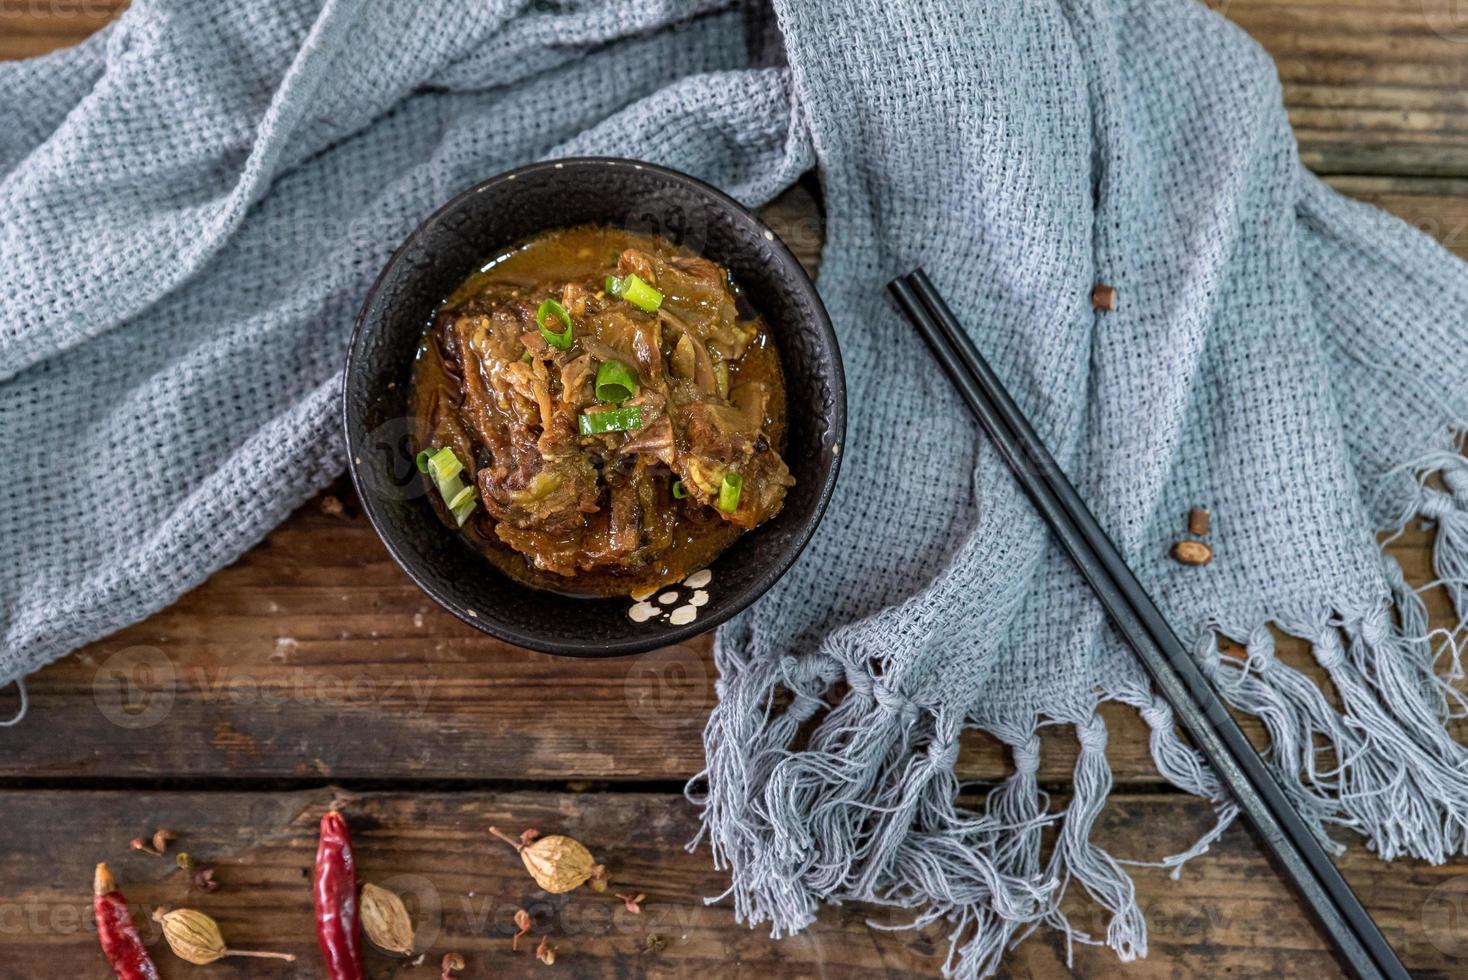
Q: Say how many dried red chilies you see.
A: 2